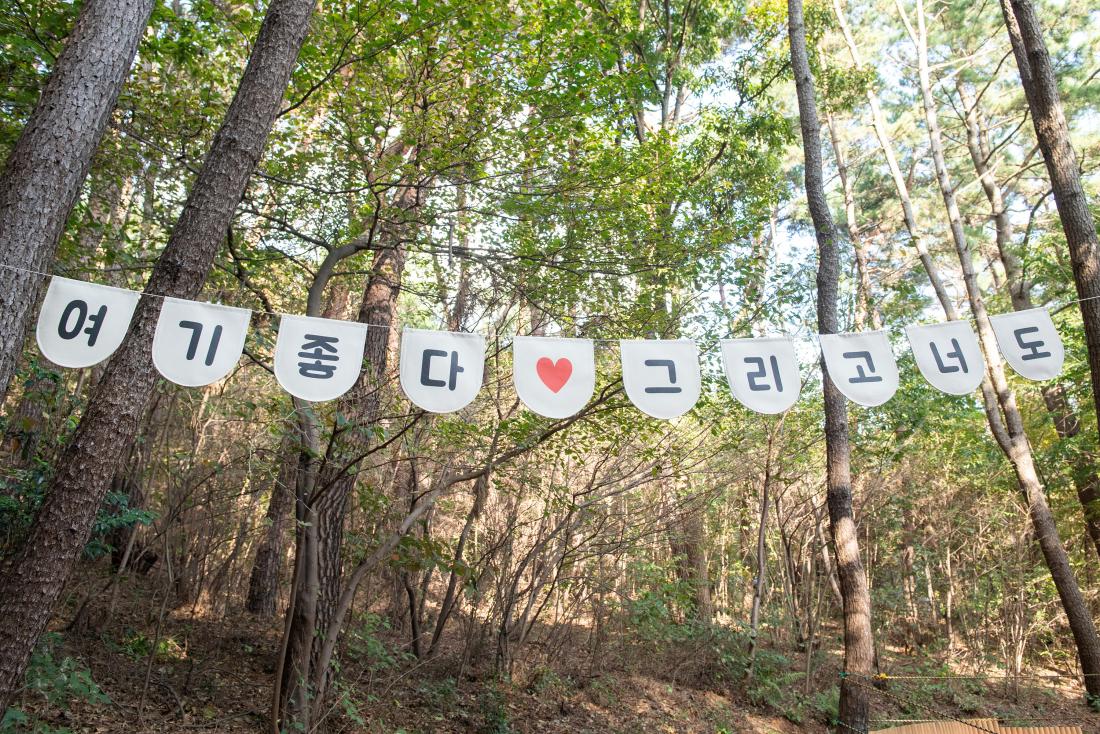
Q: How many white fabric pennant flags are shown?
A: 10